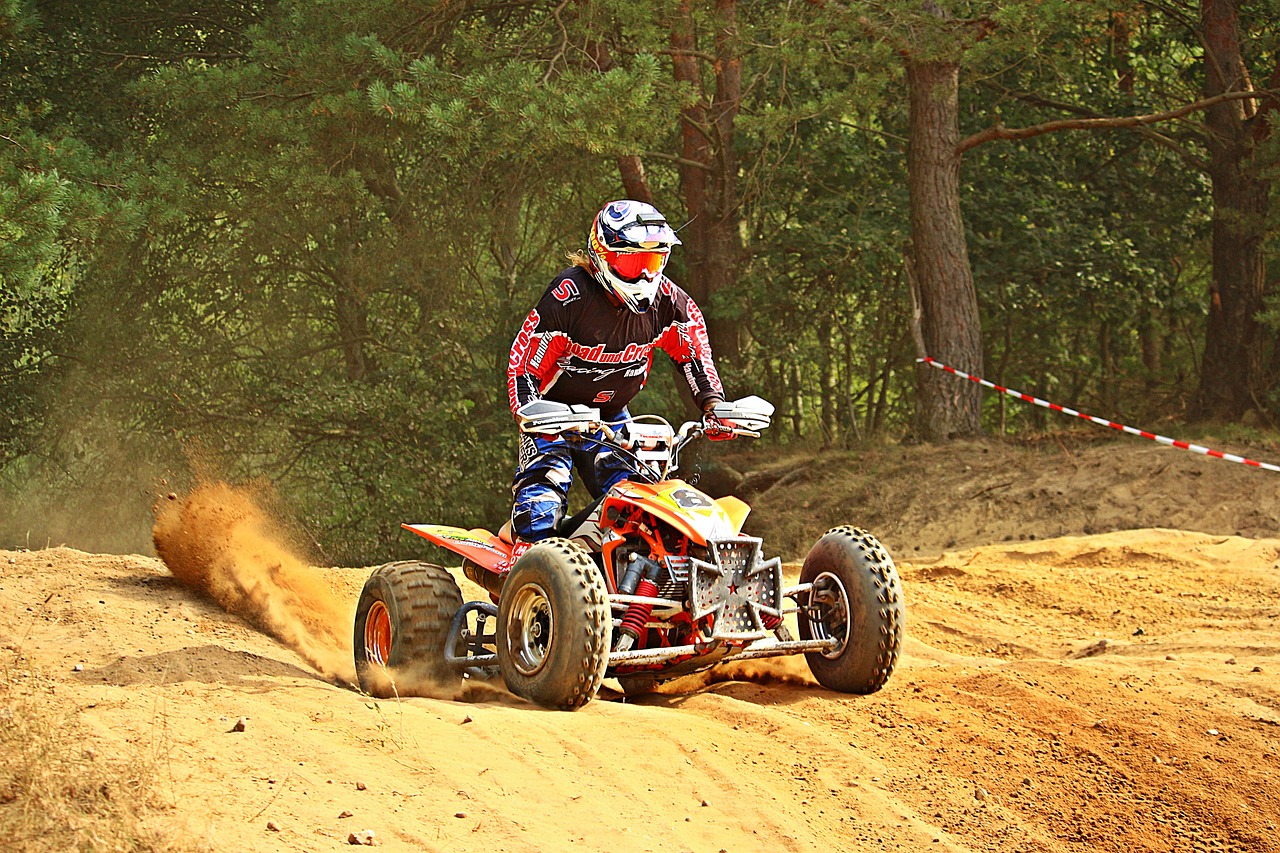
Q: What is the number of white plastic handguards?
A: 2